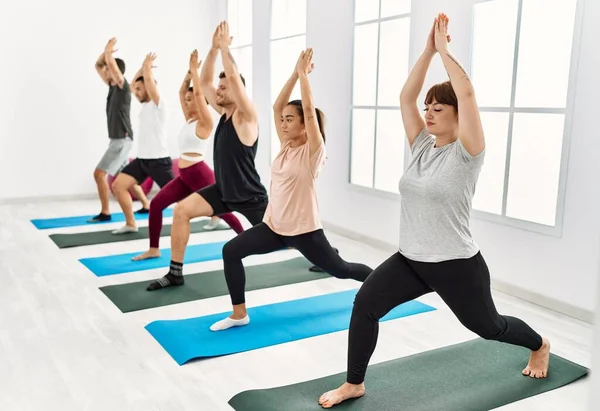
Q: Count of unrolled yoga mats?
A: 6